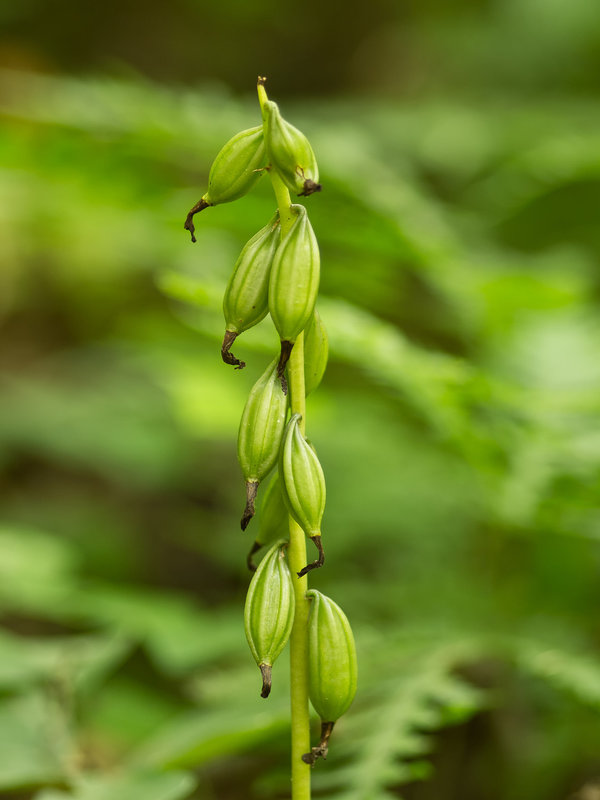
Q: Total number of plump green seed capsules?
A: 10